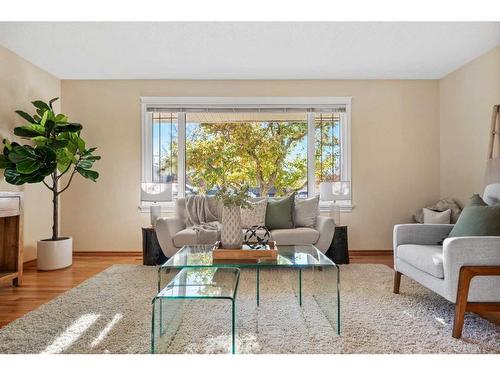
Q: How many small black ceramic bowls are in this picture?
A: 0